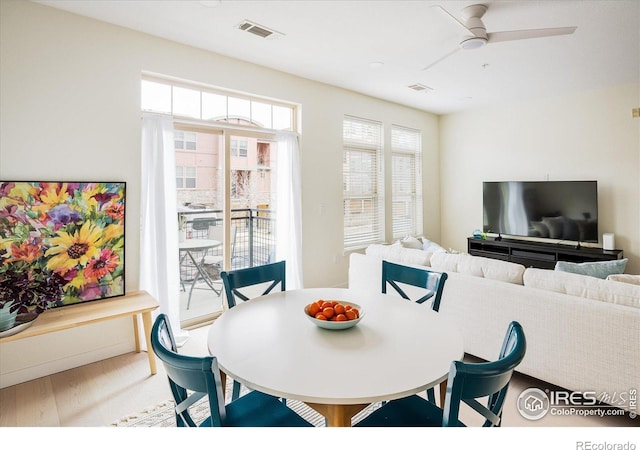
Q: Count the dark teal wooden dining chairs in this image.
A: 4